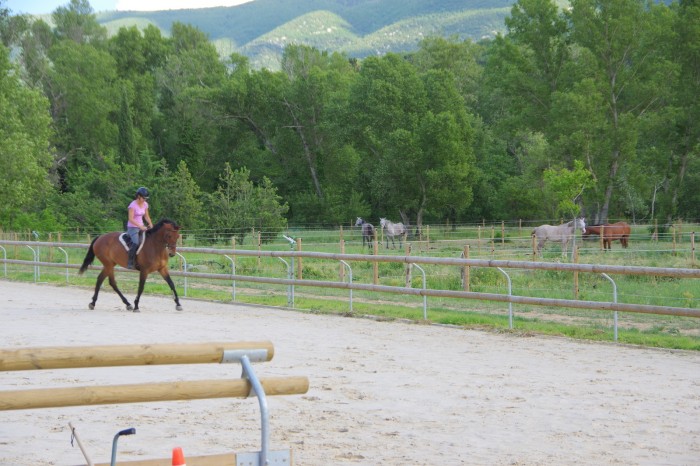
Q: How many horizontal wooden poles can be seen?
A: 4